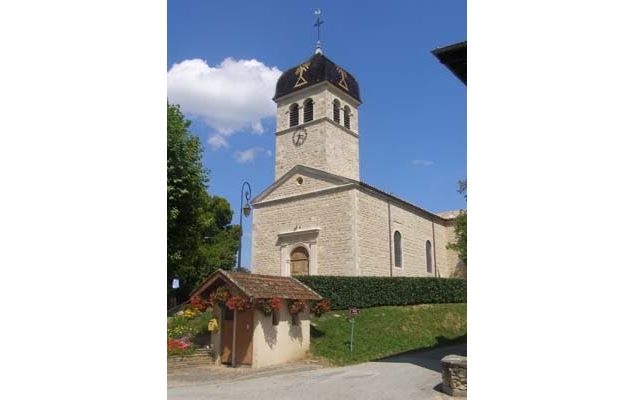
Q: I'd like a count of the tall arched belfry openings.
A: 4